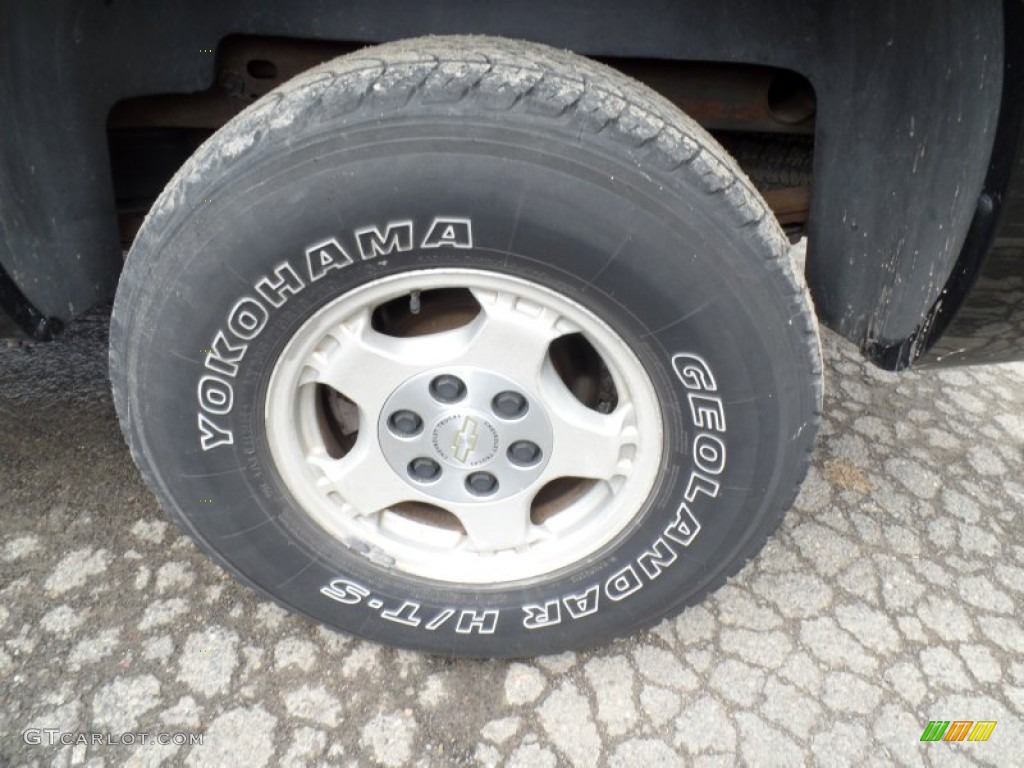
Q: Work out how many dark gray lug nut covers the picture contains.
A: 6